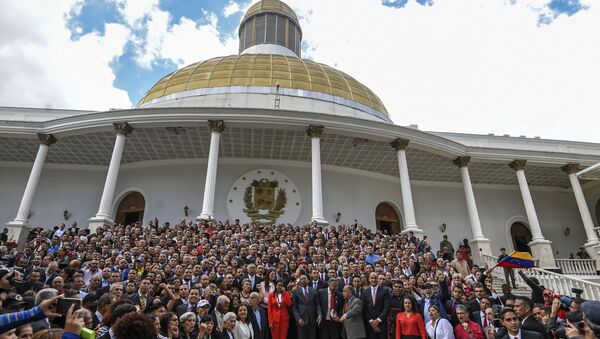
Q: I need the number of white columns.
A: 8